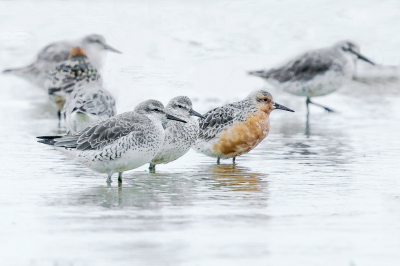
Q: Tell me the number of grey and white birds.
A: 5